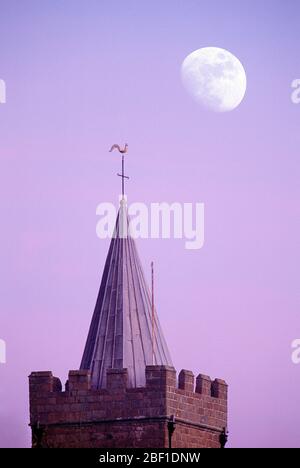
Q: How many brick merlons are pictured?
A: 7